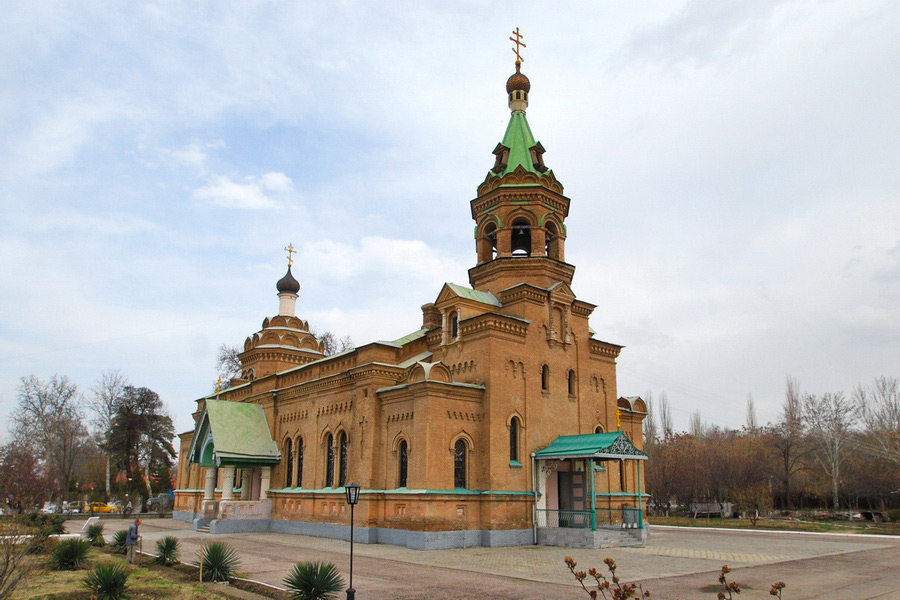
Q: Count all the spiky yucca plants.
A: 7